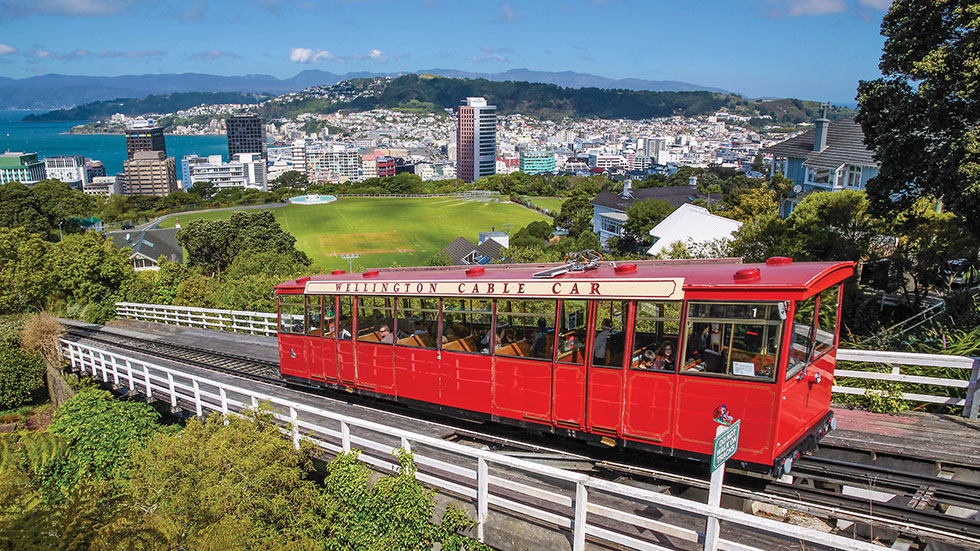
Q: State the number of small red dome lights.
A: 6